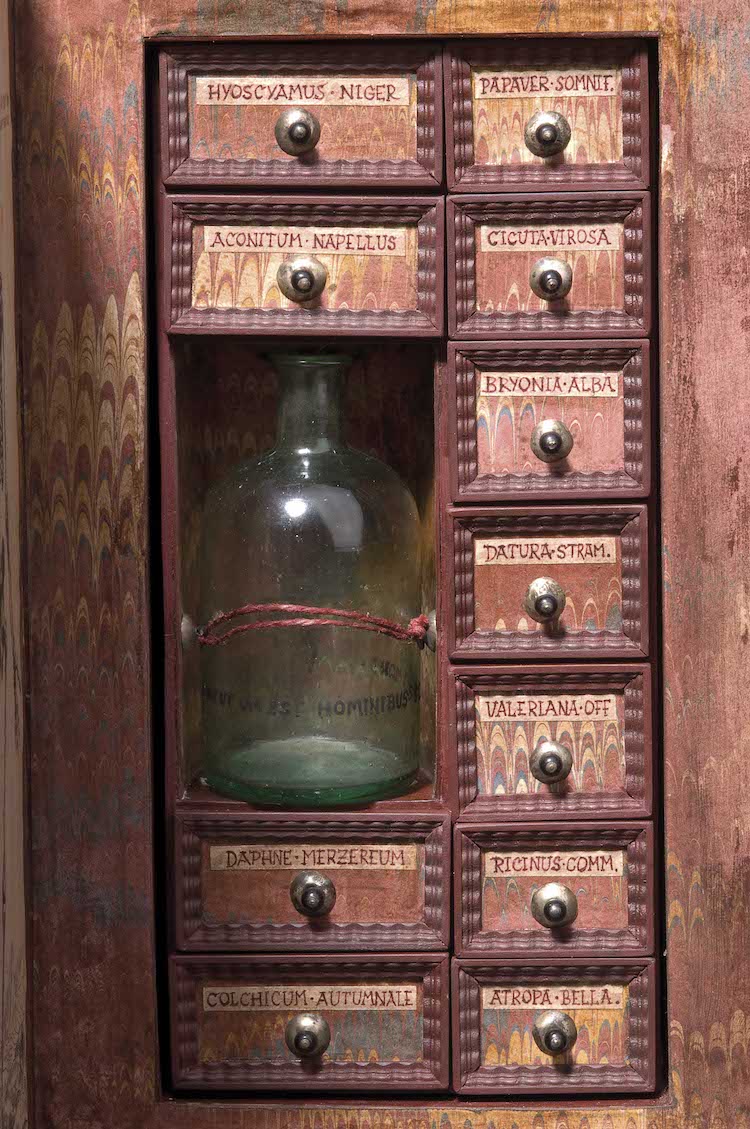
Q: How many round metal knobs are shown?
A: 11